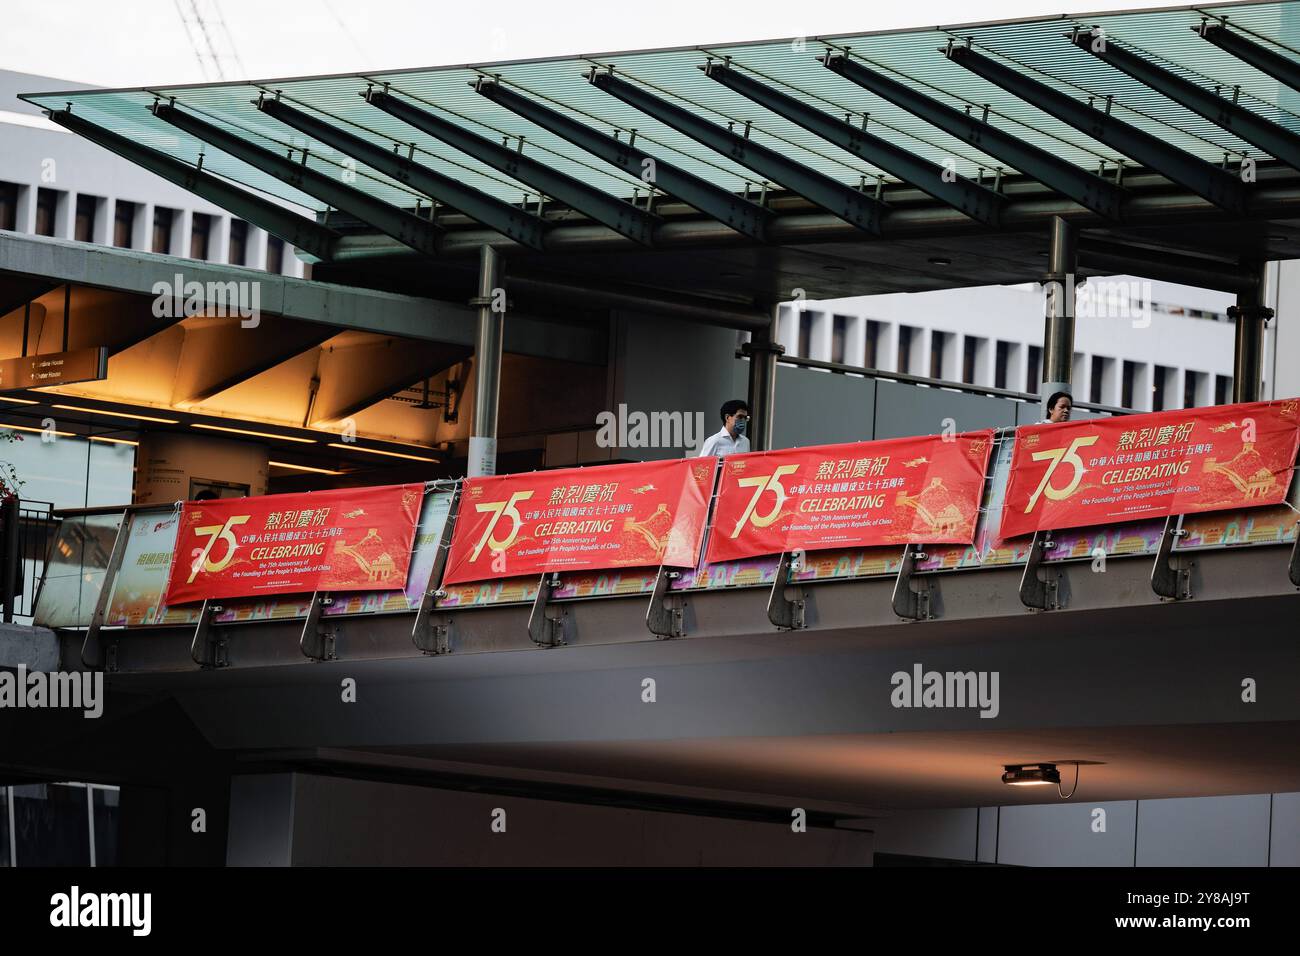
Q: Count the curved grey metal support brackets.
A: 11